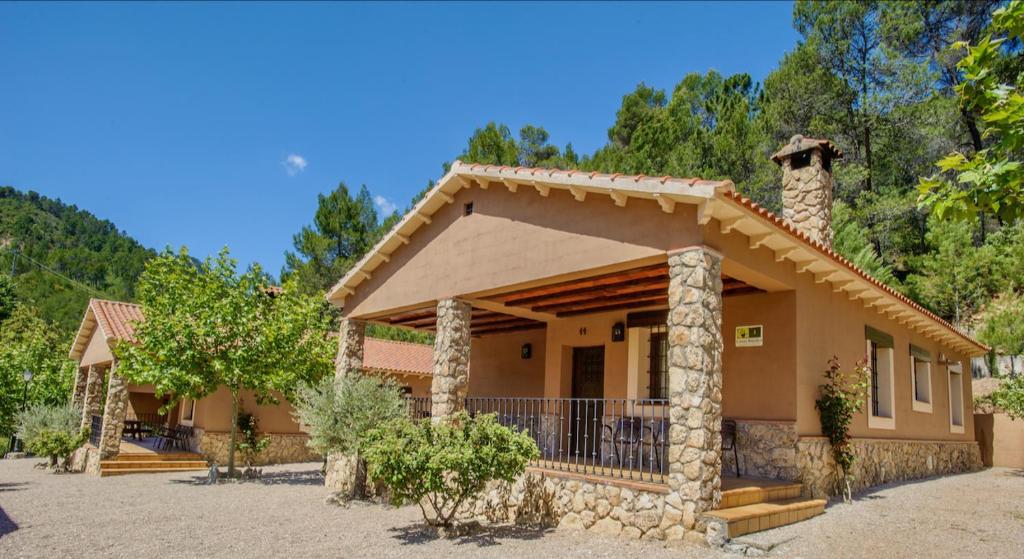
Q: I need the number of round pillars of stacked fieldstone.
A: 6